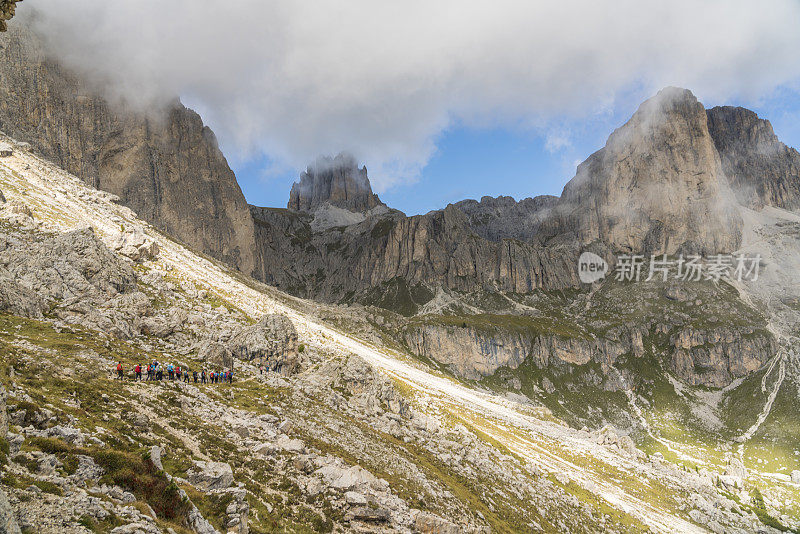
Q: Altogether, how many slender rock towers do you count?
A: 1